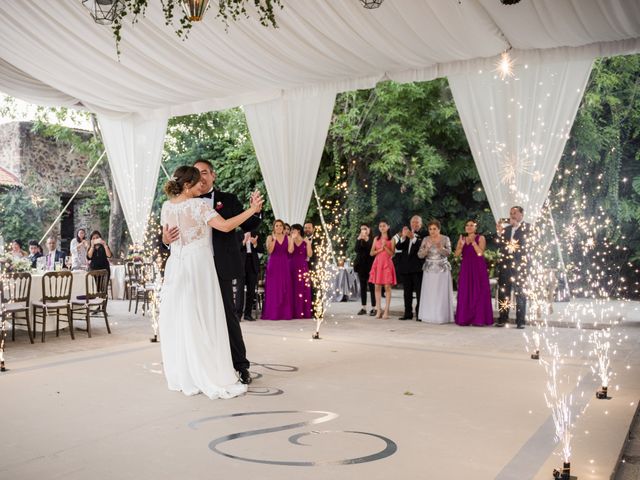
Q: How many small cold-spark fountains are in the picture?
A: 6